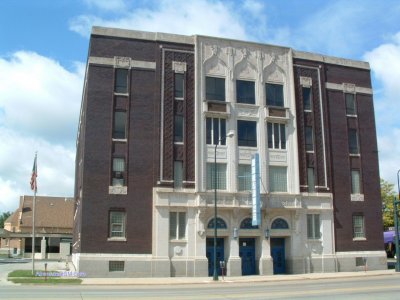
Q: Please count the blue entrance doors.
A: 3